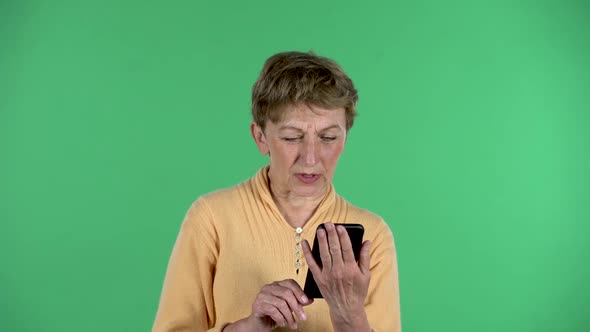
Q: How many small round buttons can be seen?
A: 5